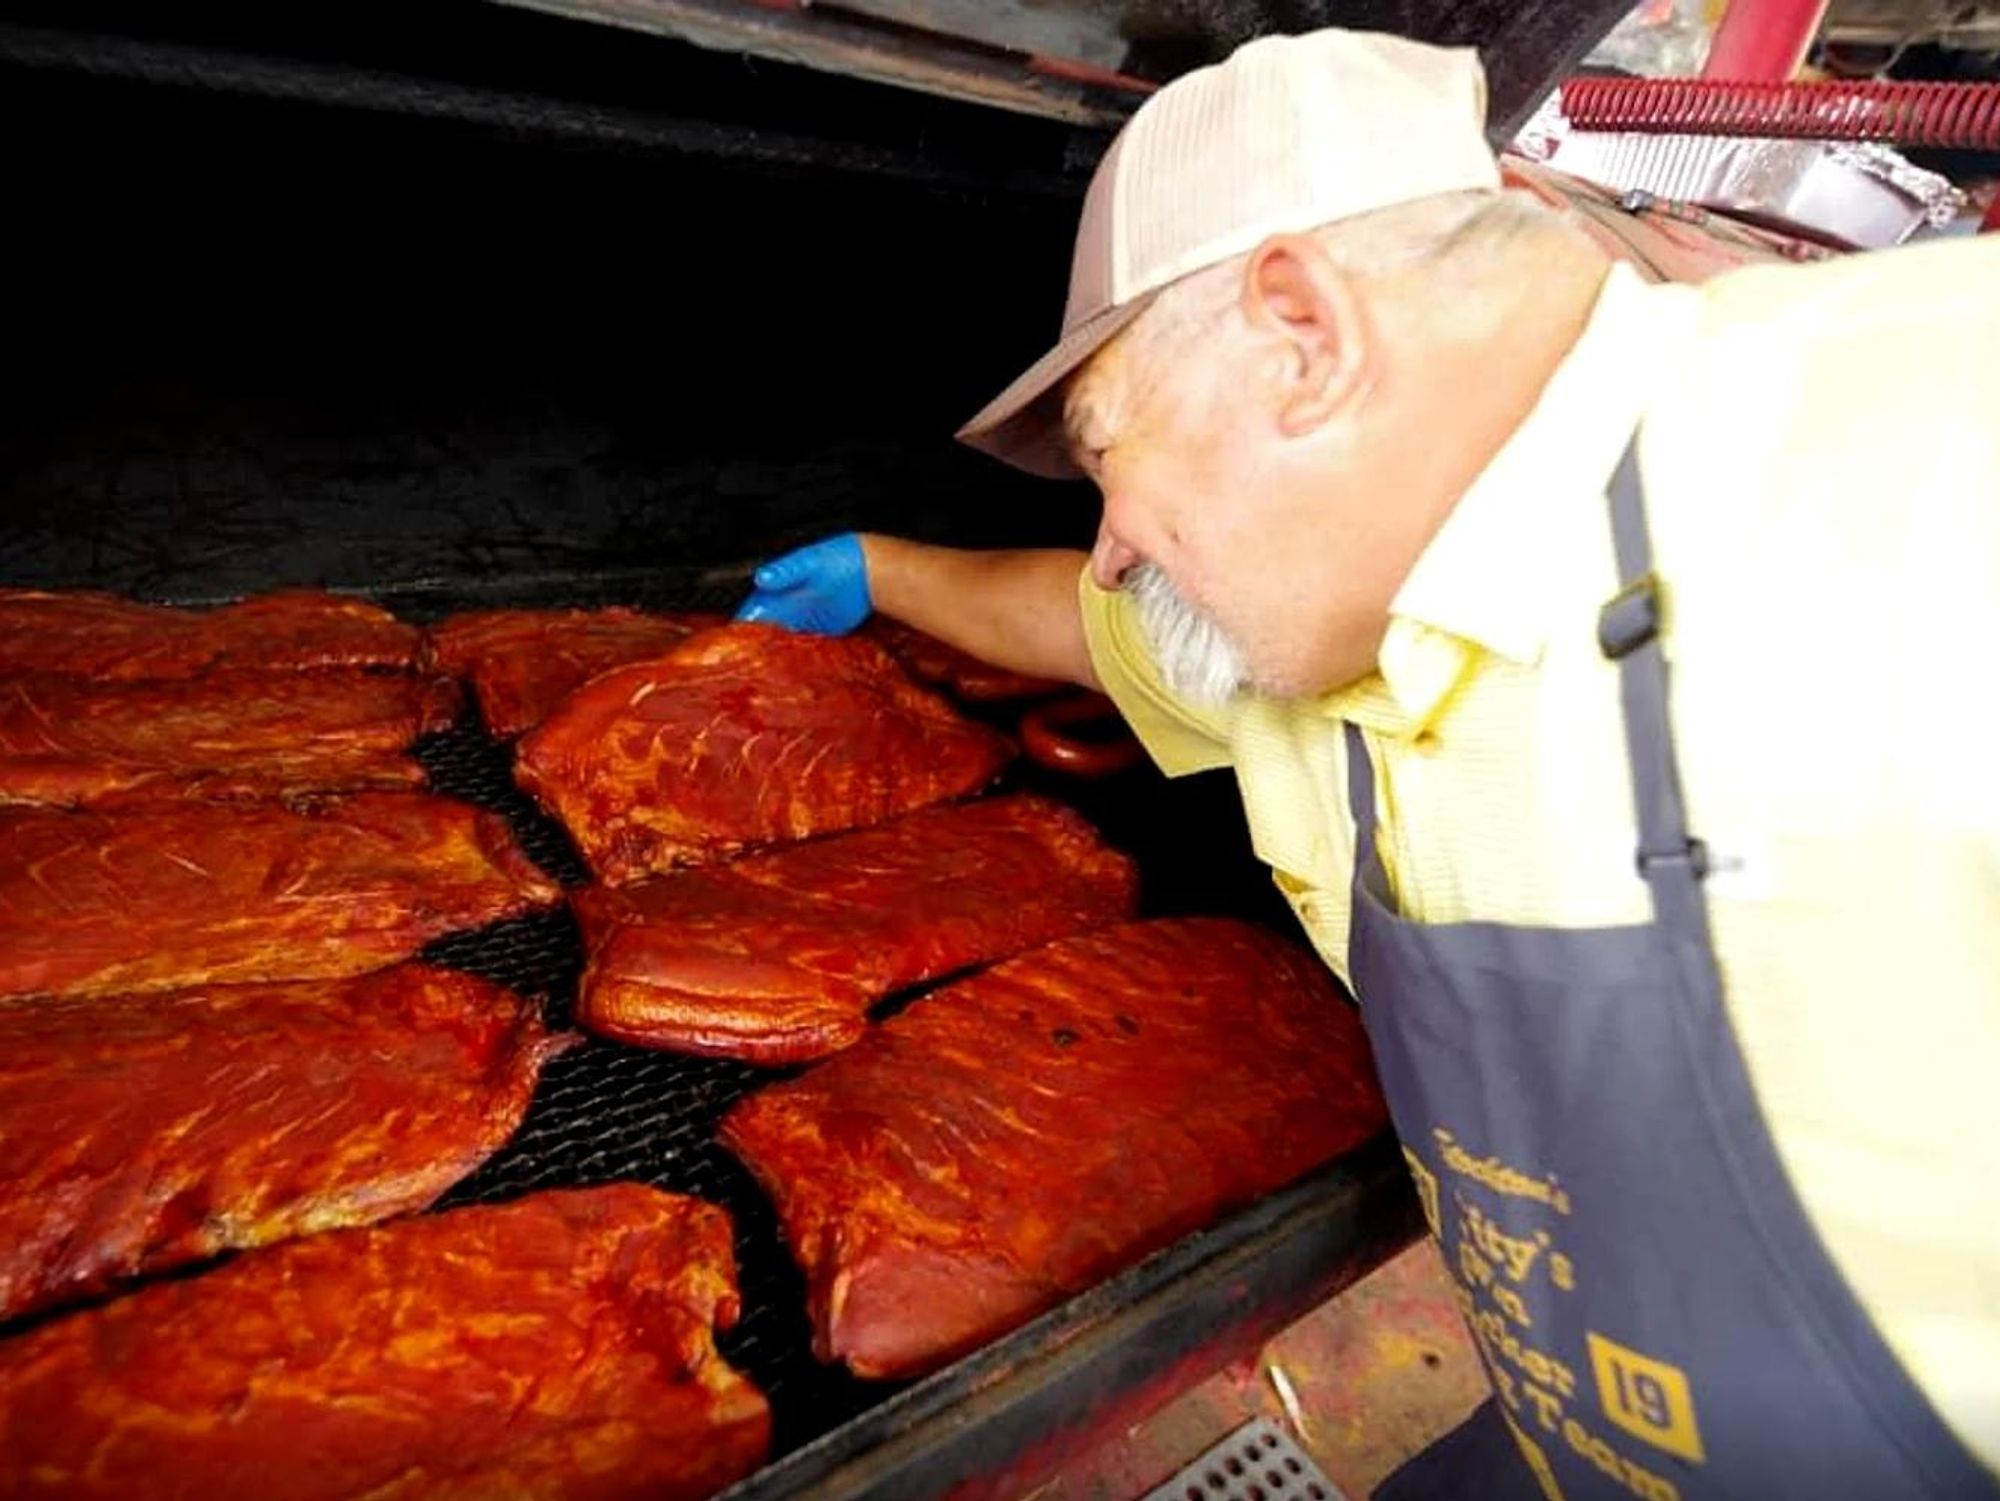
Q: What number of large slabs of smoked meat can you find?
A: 9